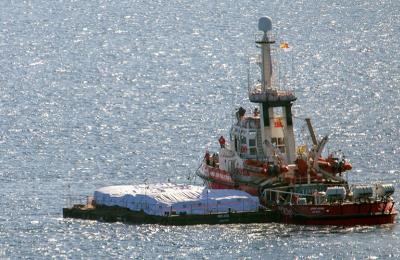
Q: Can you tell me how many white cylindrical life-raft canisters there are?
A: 3